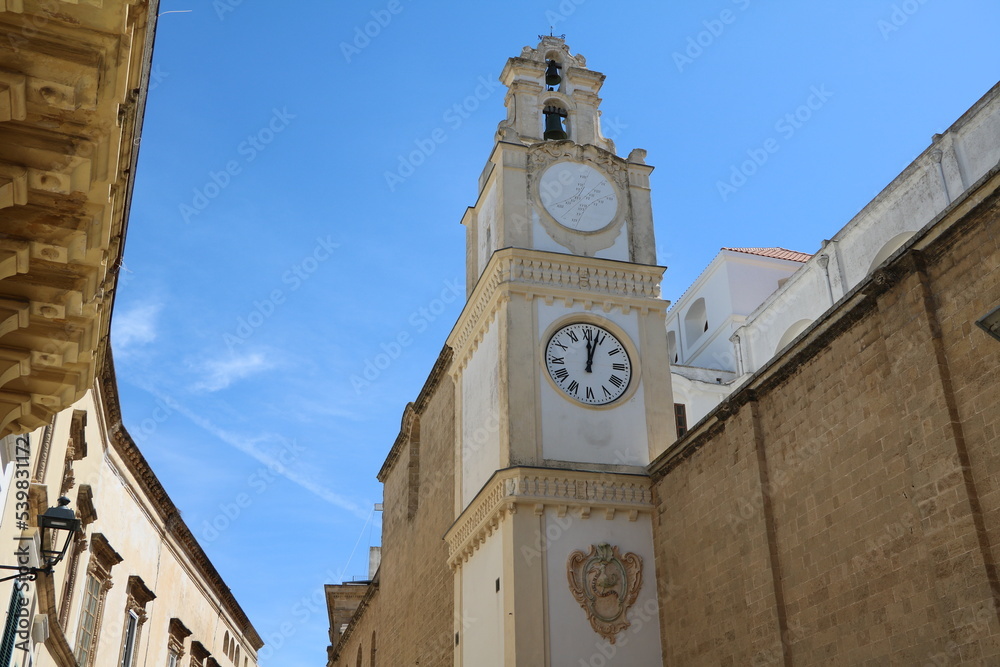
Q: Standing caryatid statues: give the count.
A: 0